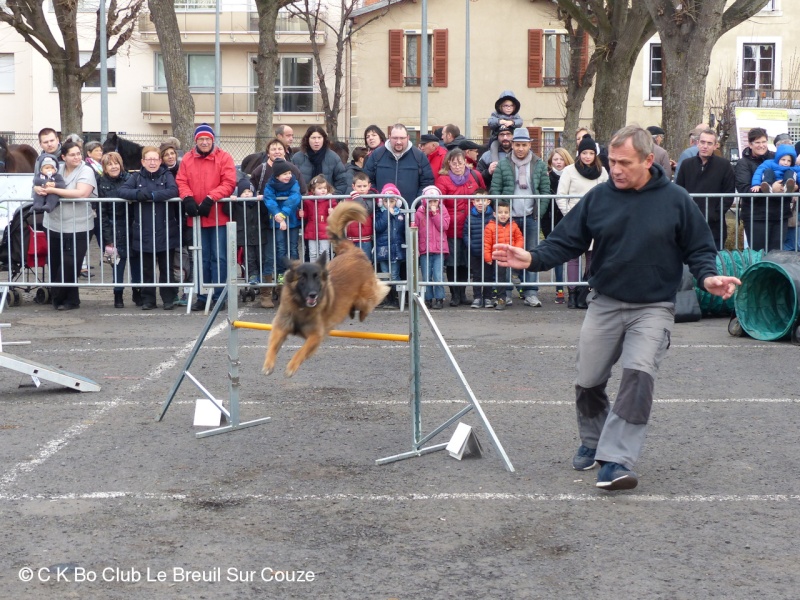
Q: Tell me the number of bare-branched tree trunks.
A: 7